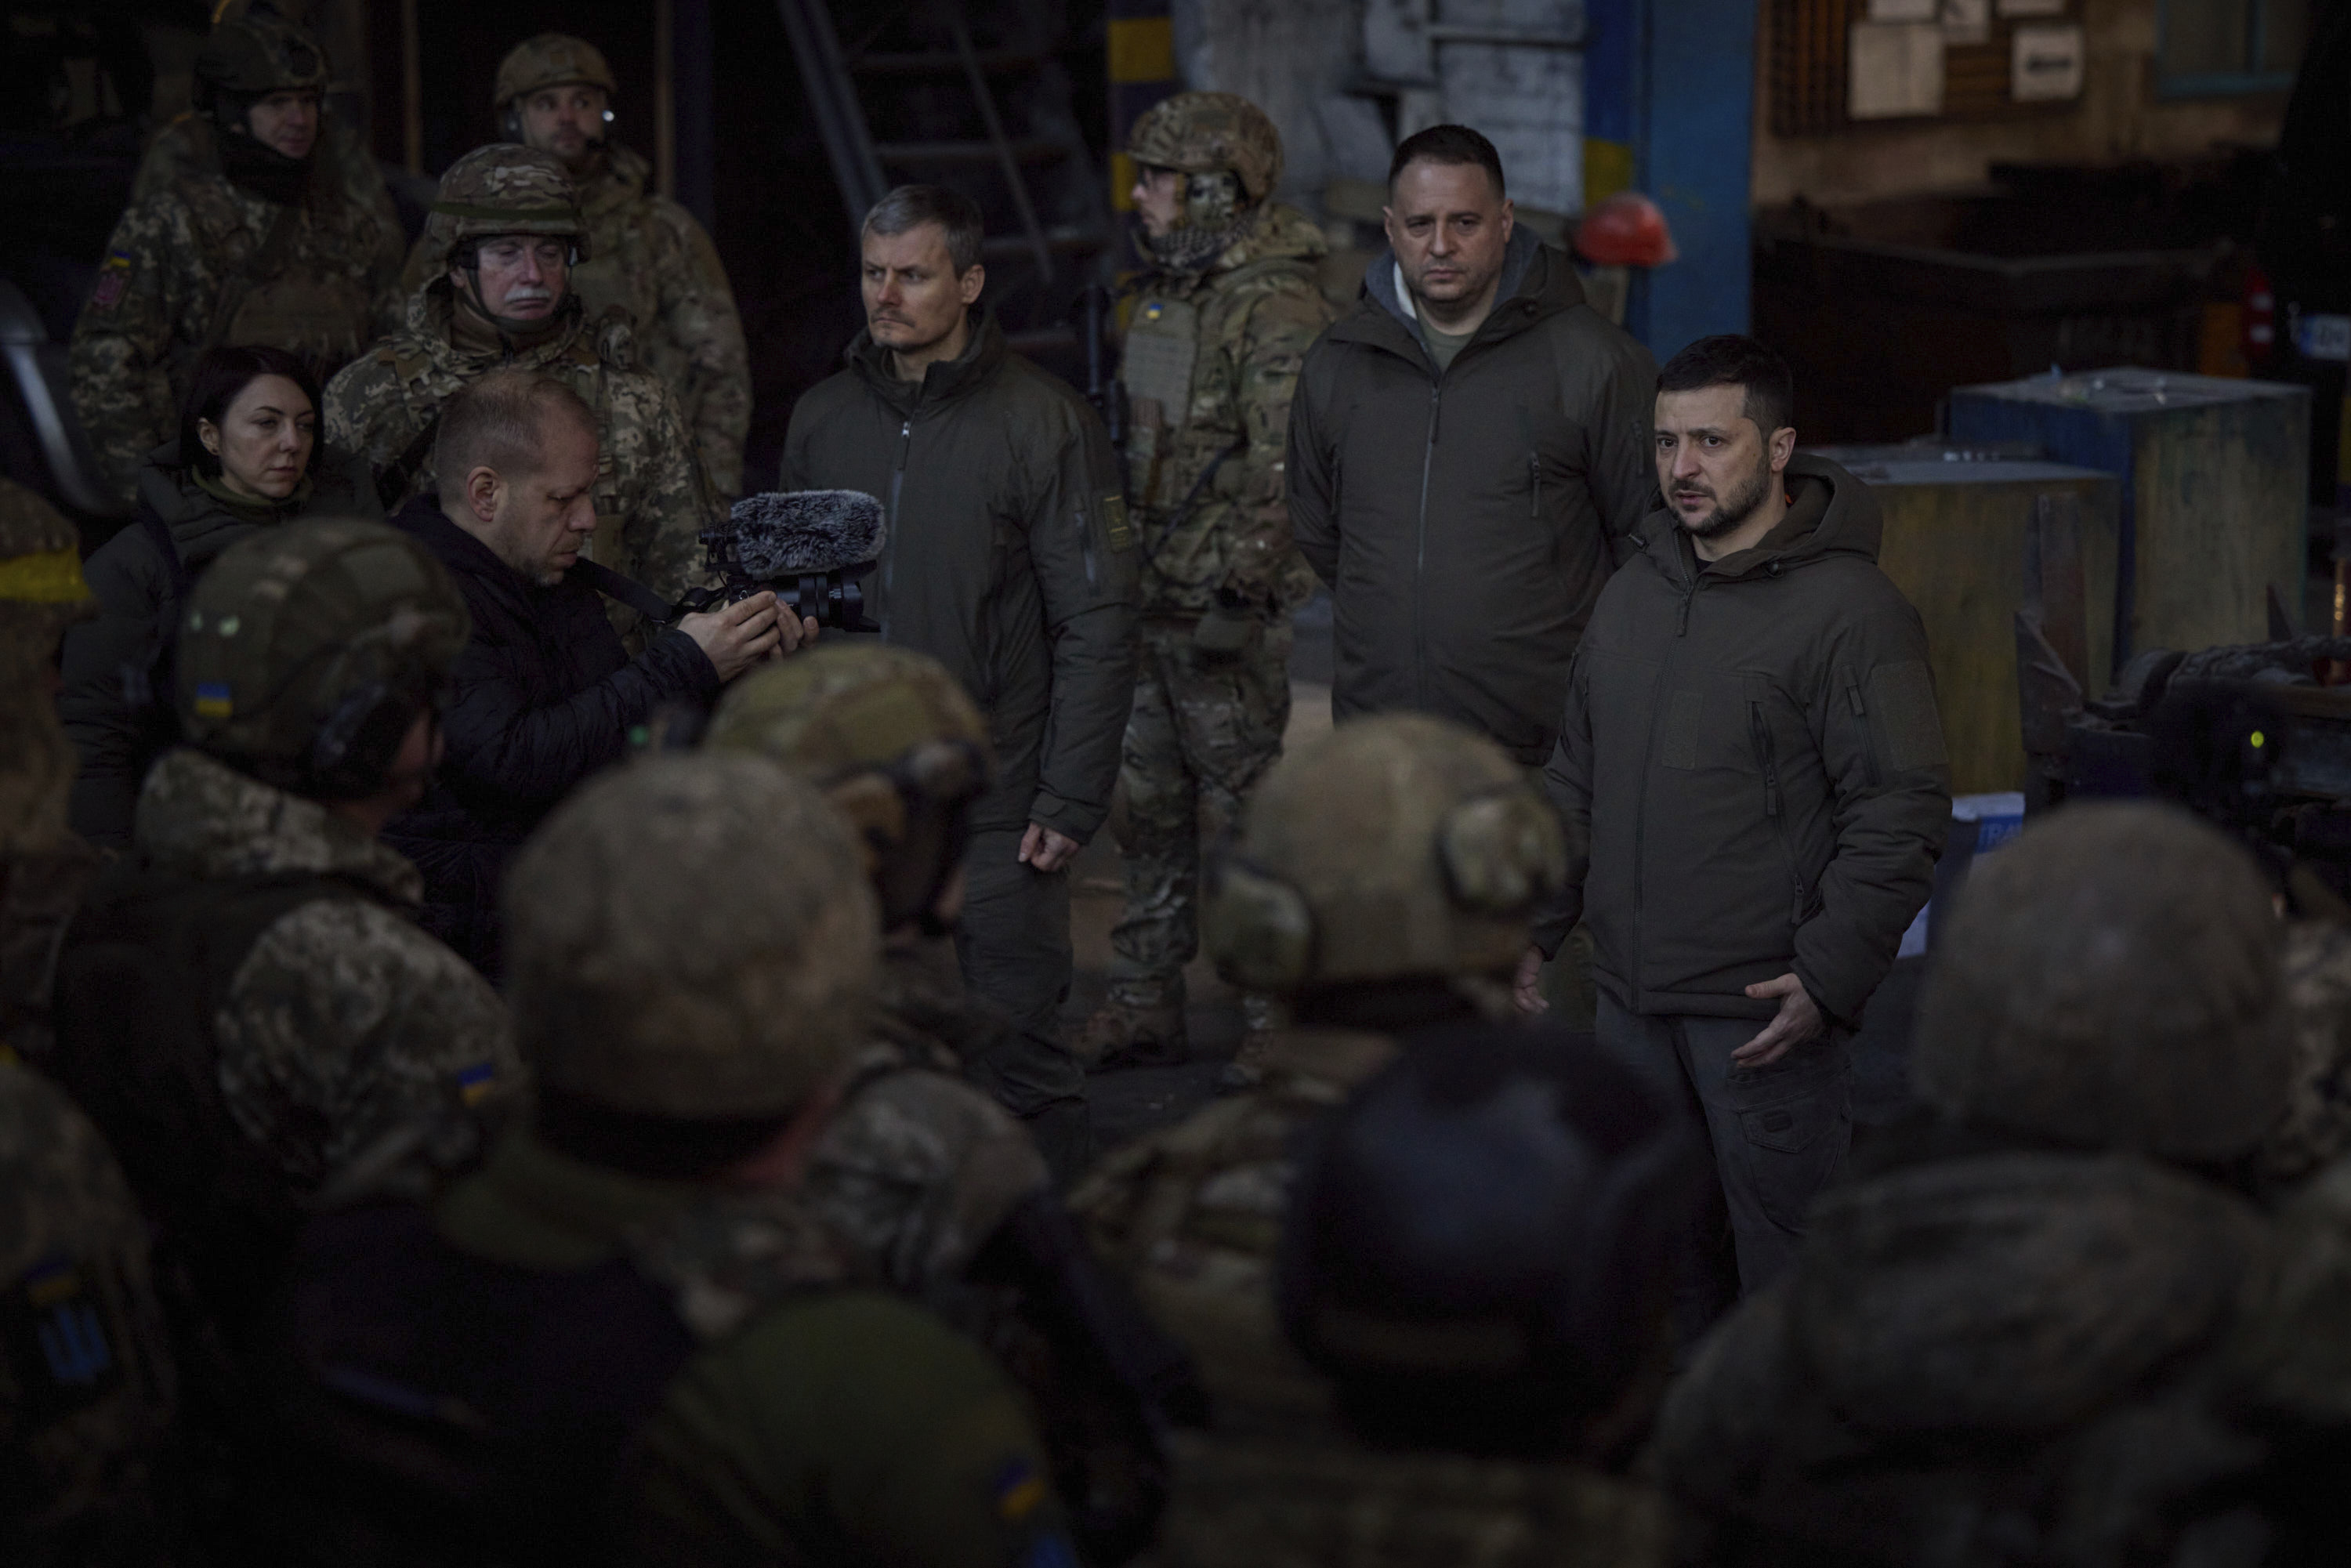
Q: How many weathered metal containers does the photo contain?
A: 2